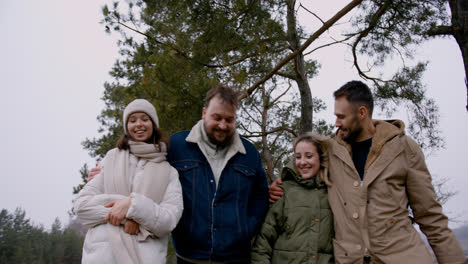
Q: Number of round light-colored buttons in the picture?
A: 3